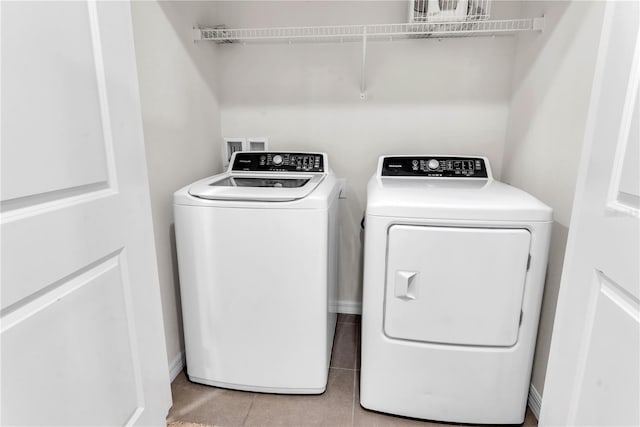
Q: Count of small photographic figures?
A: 0